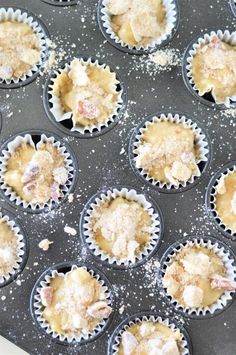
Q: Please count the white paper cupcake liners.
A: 12